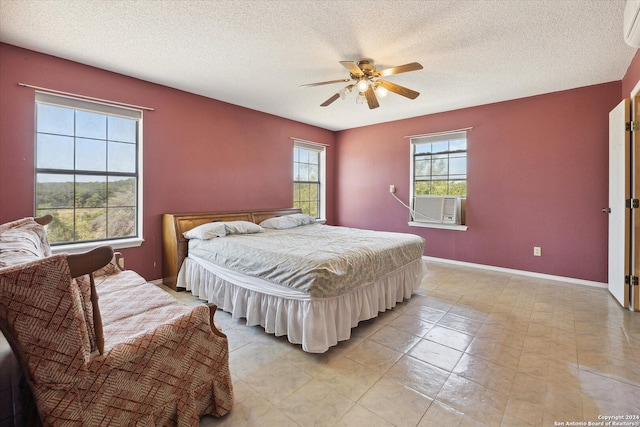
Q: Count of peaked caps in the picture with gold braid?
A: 0